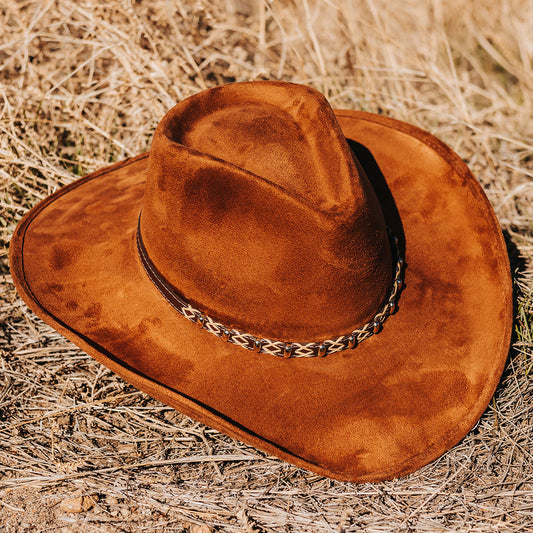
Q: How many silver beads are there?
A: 11